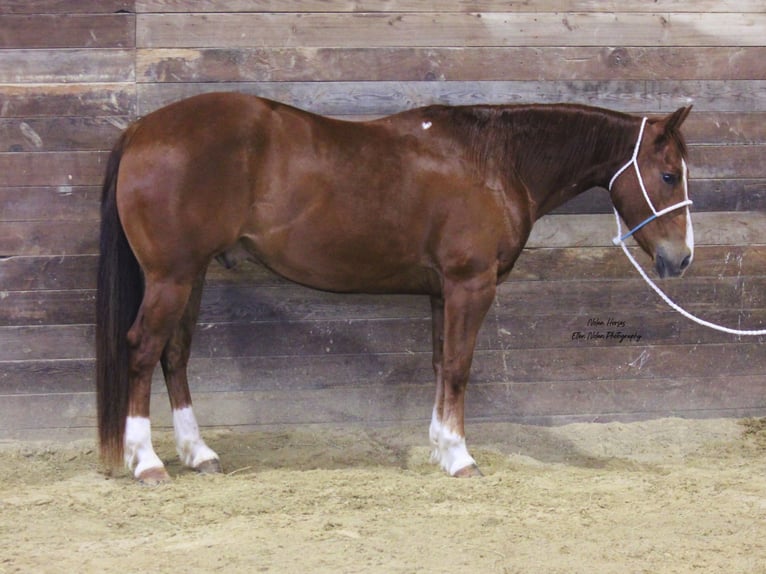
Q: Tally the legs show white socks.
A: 4